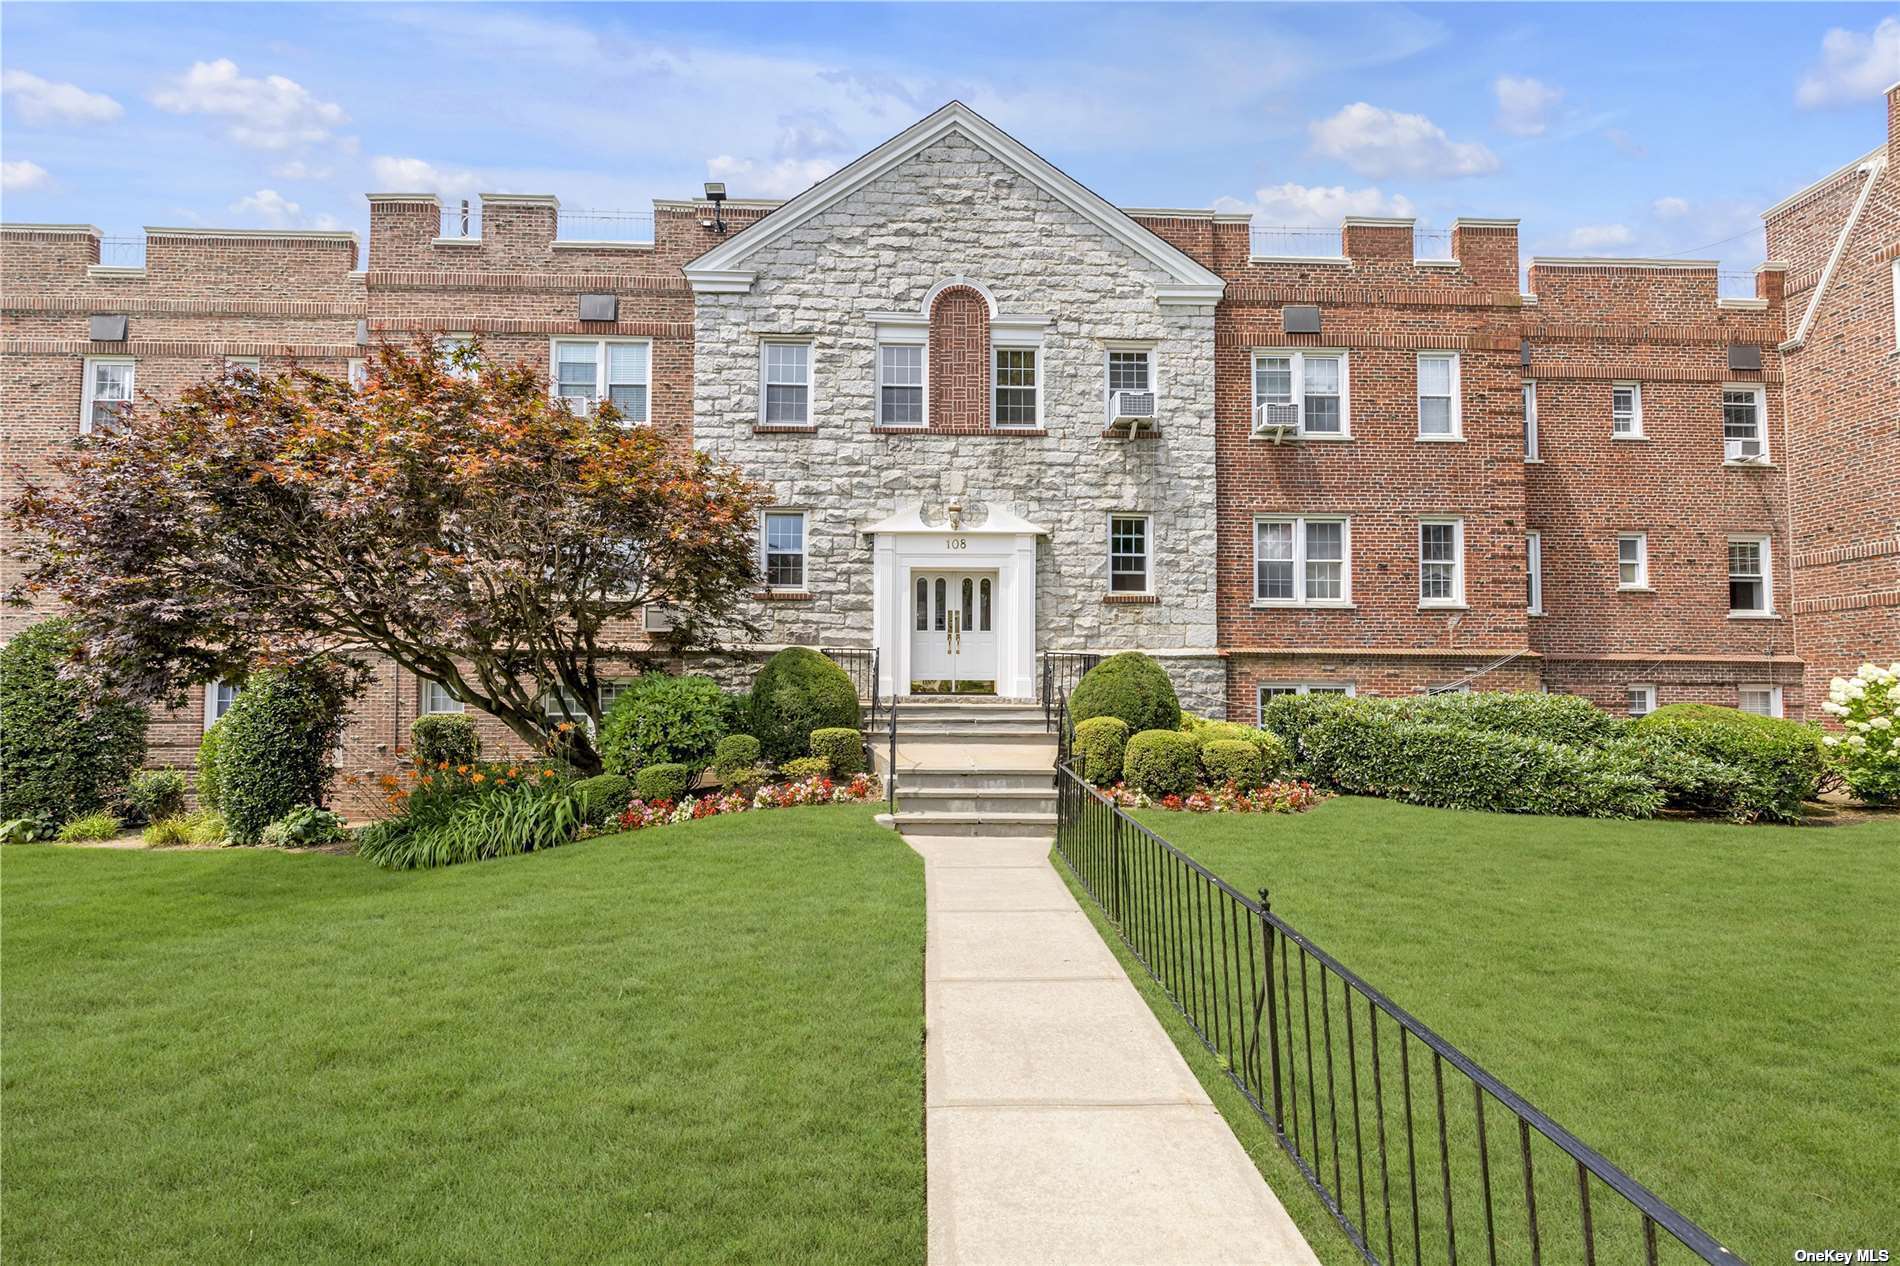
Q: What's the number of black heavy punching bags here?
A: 0